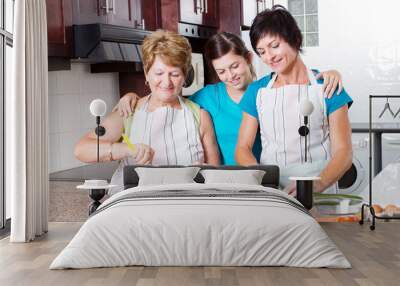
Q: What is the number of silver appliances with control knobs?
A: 1